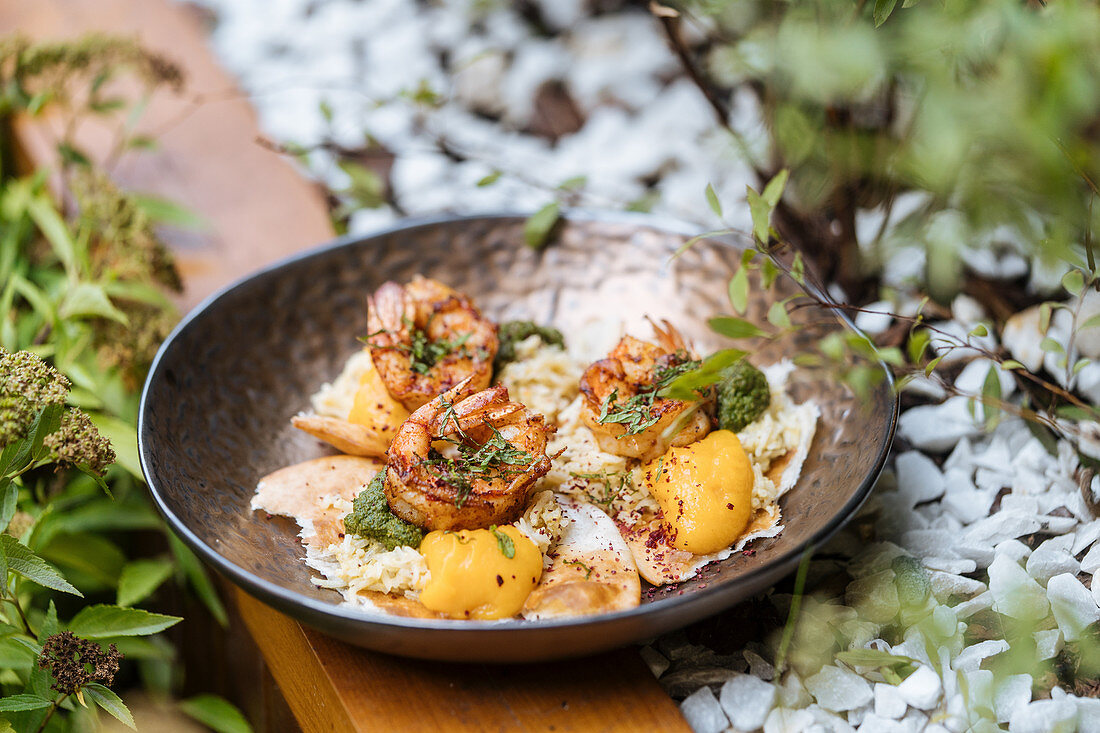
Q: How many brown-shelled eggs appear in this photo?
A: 0